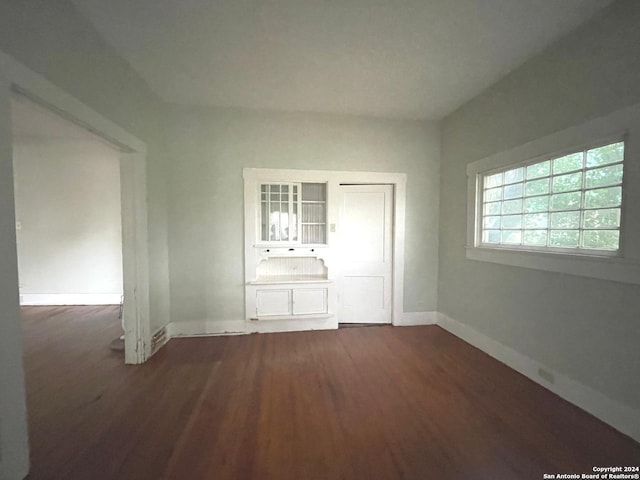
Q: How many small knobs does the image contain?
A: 2